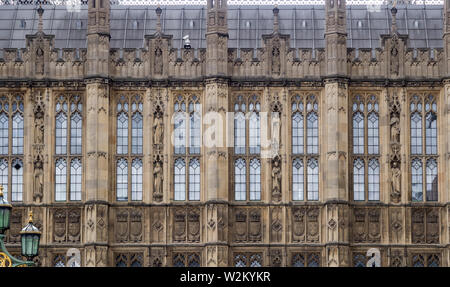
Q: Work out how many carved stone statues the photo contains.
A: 8